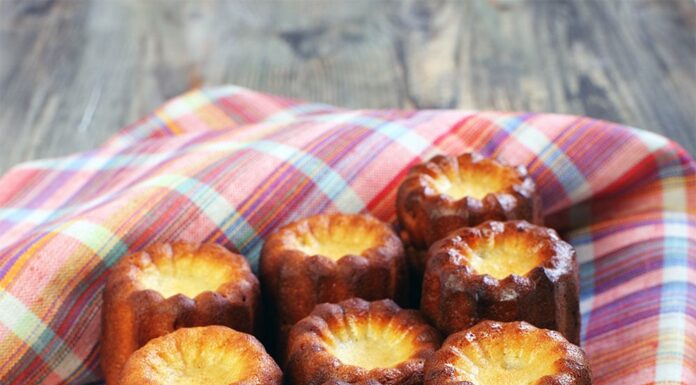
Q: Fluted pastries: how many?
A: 7